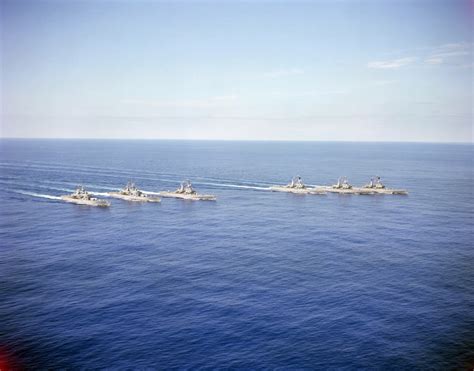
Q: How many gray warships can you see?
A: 6